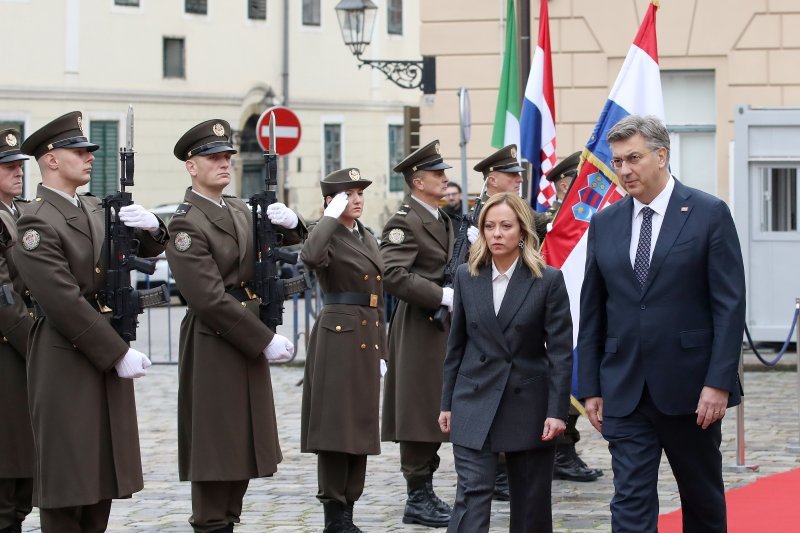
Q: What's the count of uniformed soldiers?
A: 7